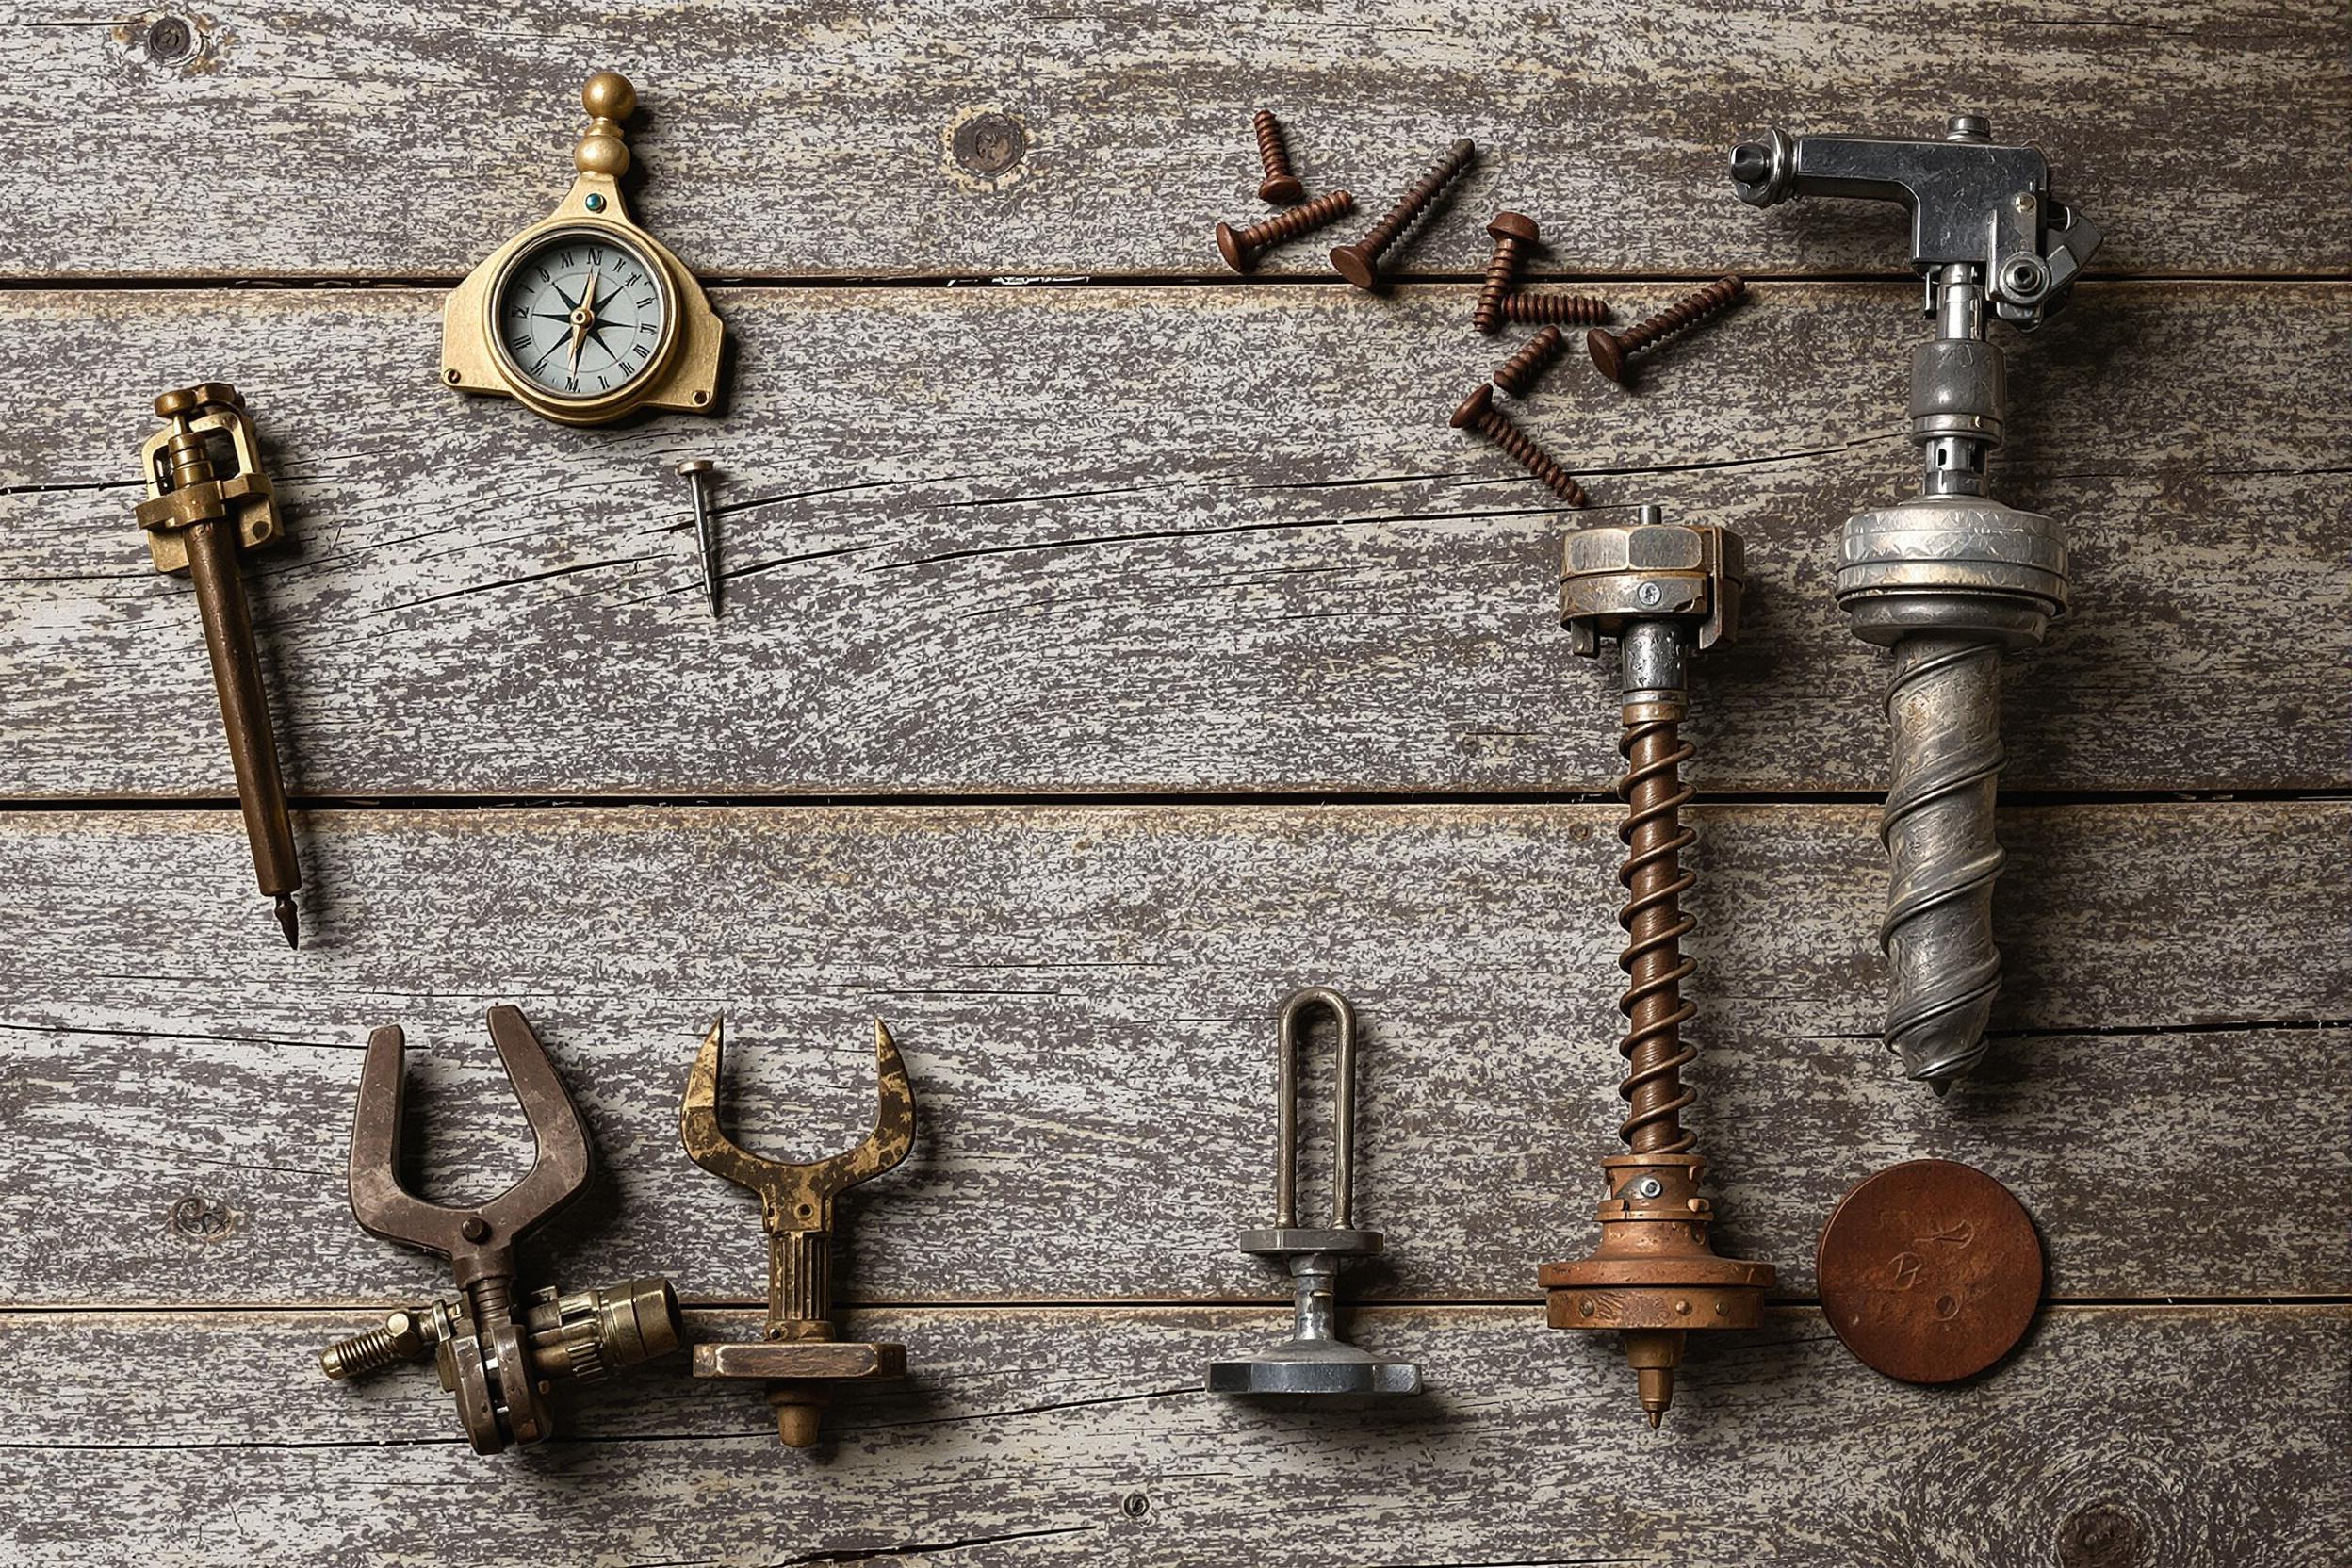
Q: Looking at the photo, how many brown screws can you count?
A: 8